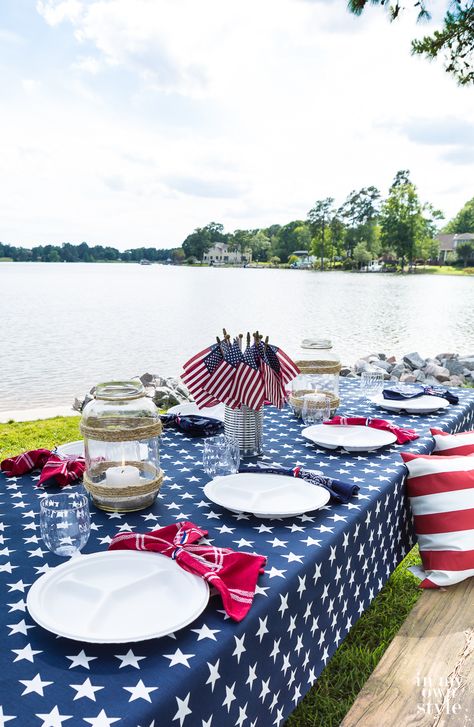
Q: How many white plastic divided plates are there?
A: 6